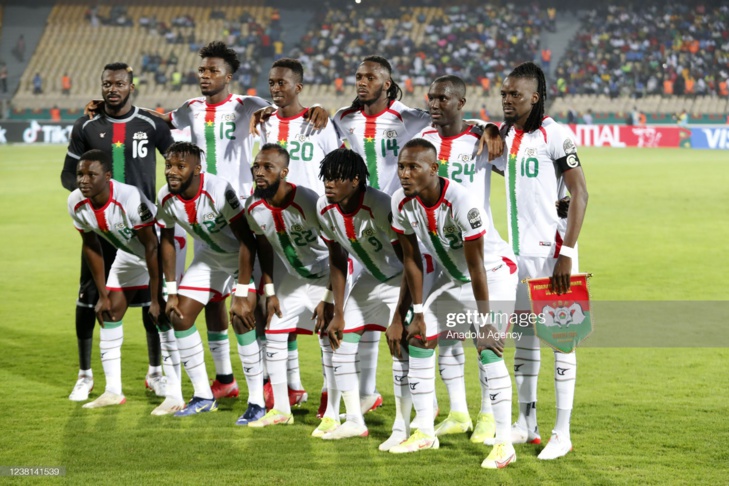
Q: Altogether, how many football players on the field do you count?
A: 11